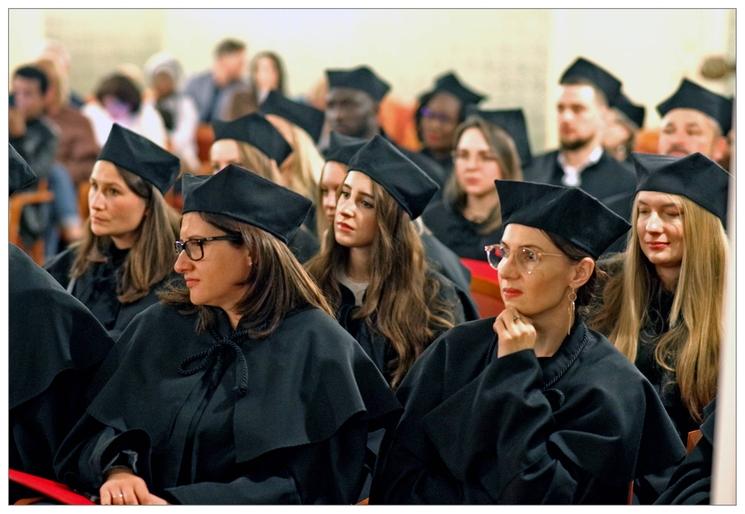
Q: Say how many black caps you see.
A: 15